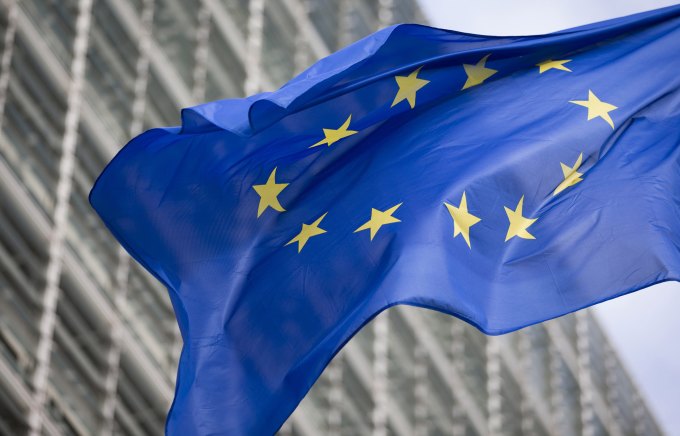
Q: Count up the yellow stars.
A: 11